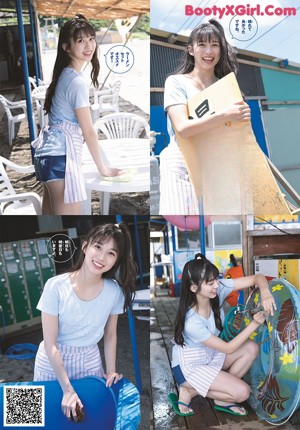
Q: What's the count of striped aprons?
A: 4